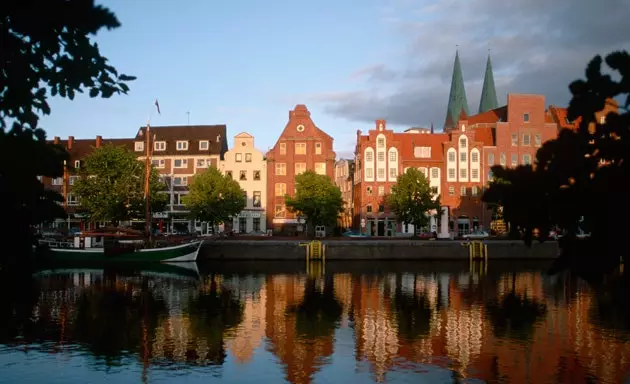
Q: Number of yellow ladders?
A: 2